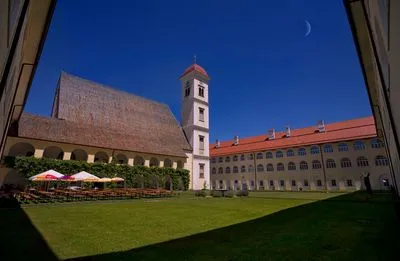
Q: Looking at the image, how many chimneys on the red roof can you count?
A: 5